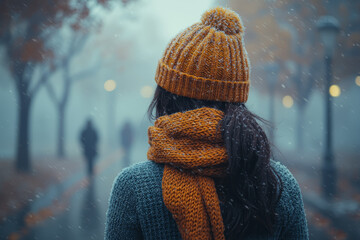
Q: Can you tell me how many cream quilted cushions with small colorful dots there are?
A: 0